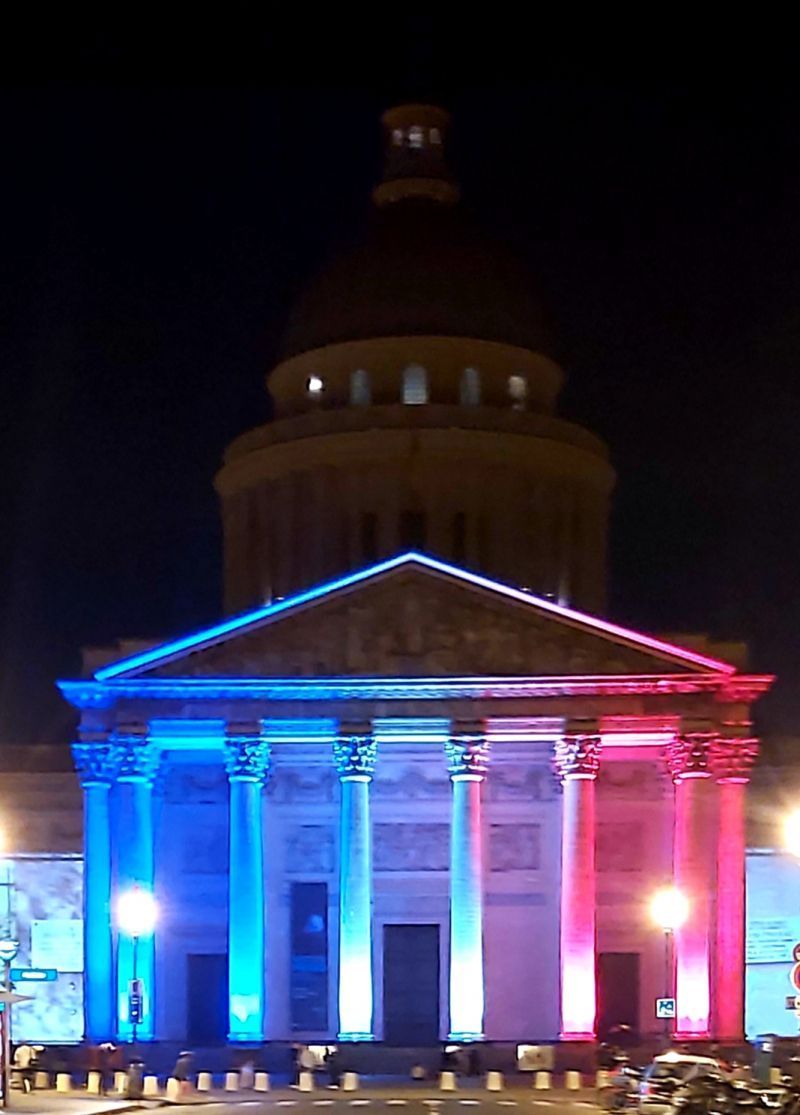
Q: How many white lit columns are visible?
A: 2